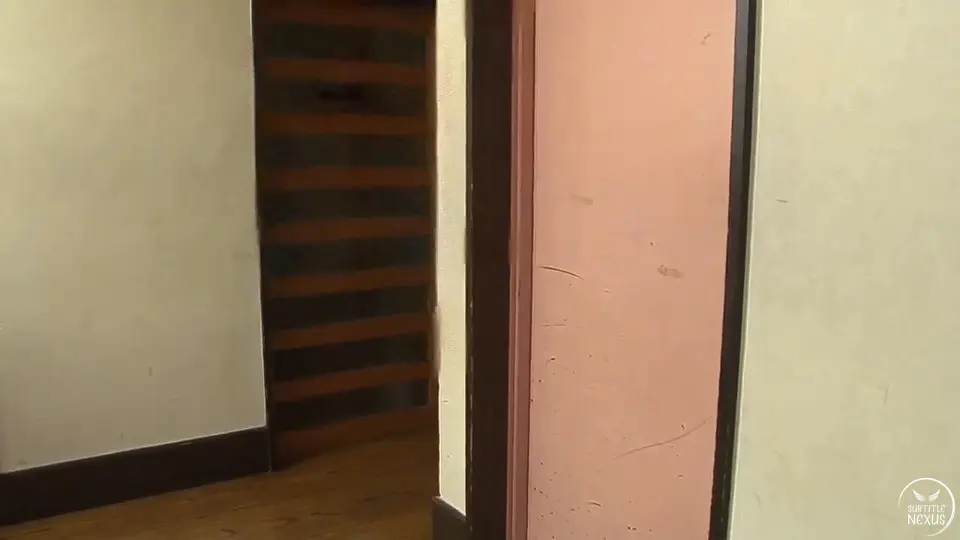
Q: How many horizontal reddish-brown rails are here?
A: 9